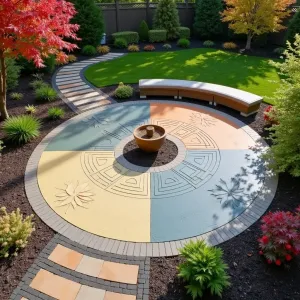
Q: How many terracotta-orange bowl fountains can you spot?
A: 1